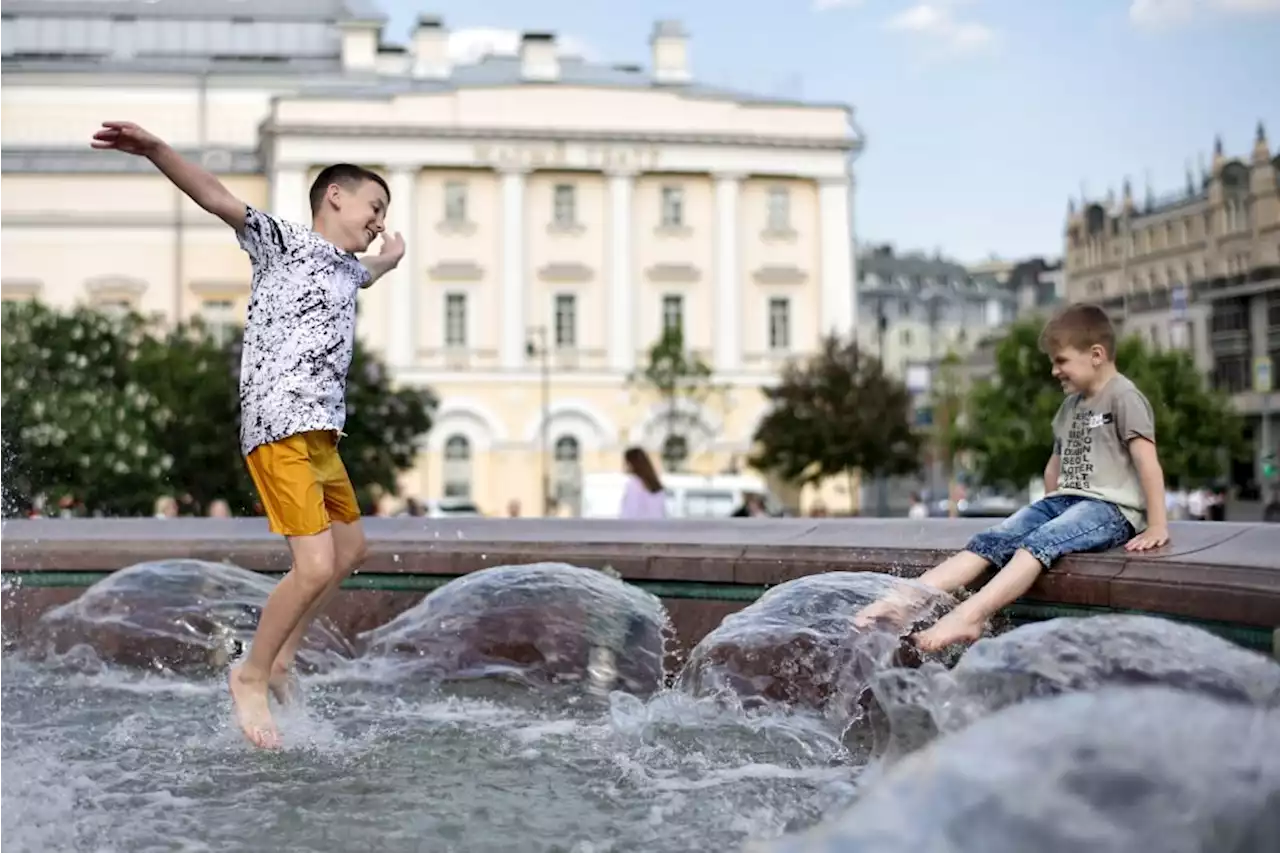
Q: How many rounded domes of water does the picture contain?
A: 5